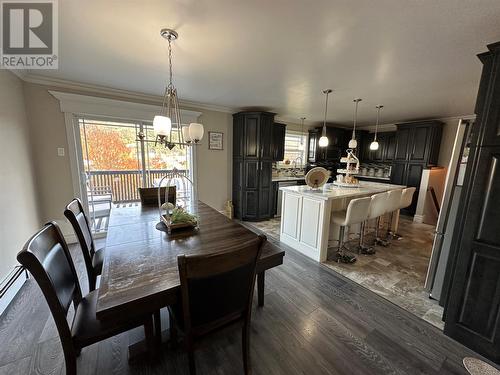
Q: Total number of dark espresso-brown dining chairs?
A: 4